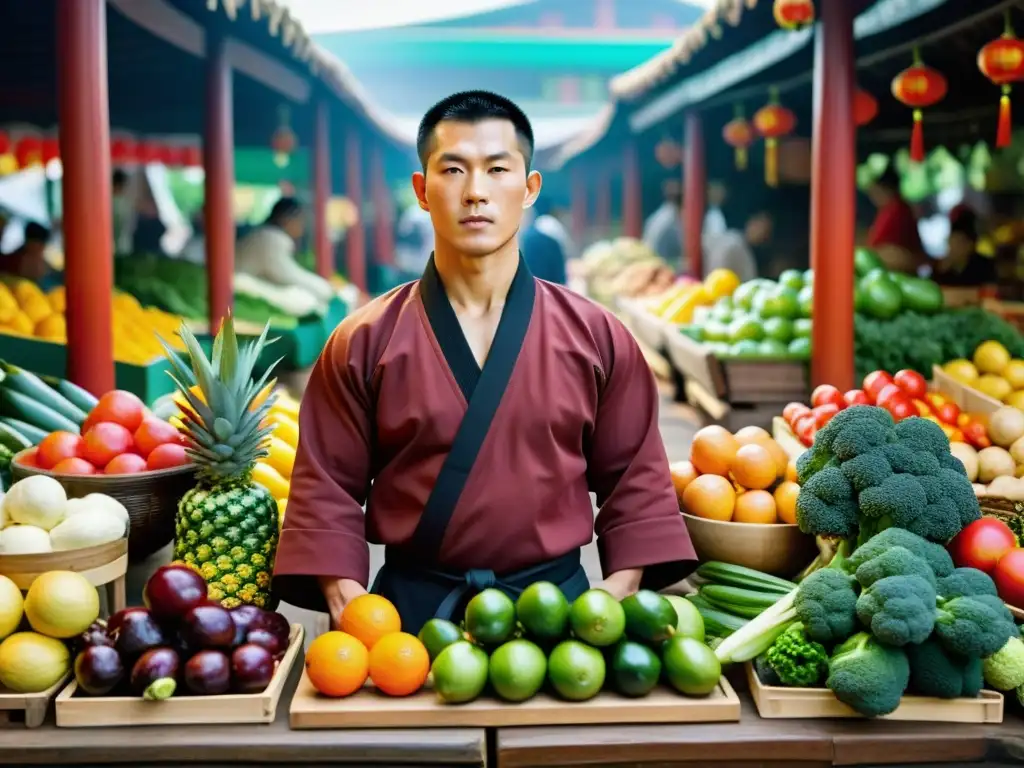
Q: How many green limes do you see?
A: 11